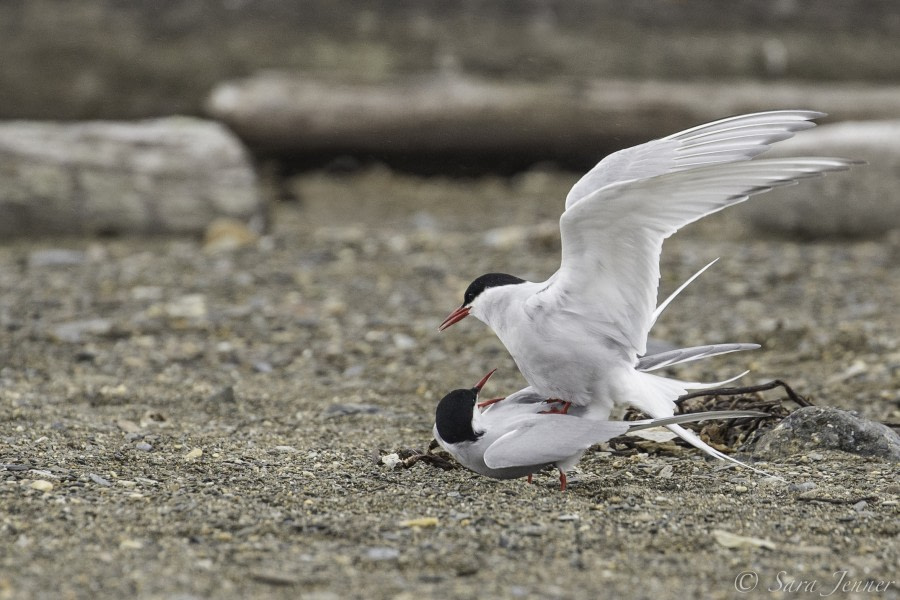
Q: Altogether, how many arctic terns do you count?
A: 2